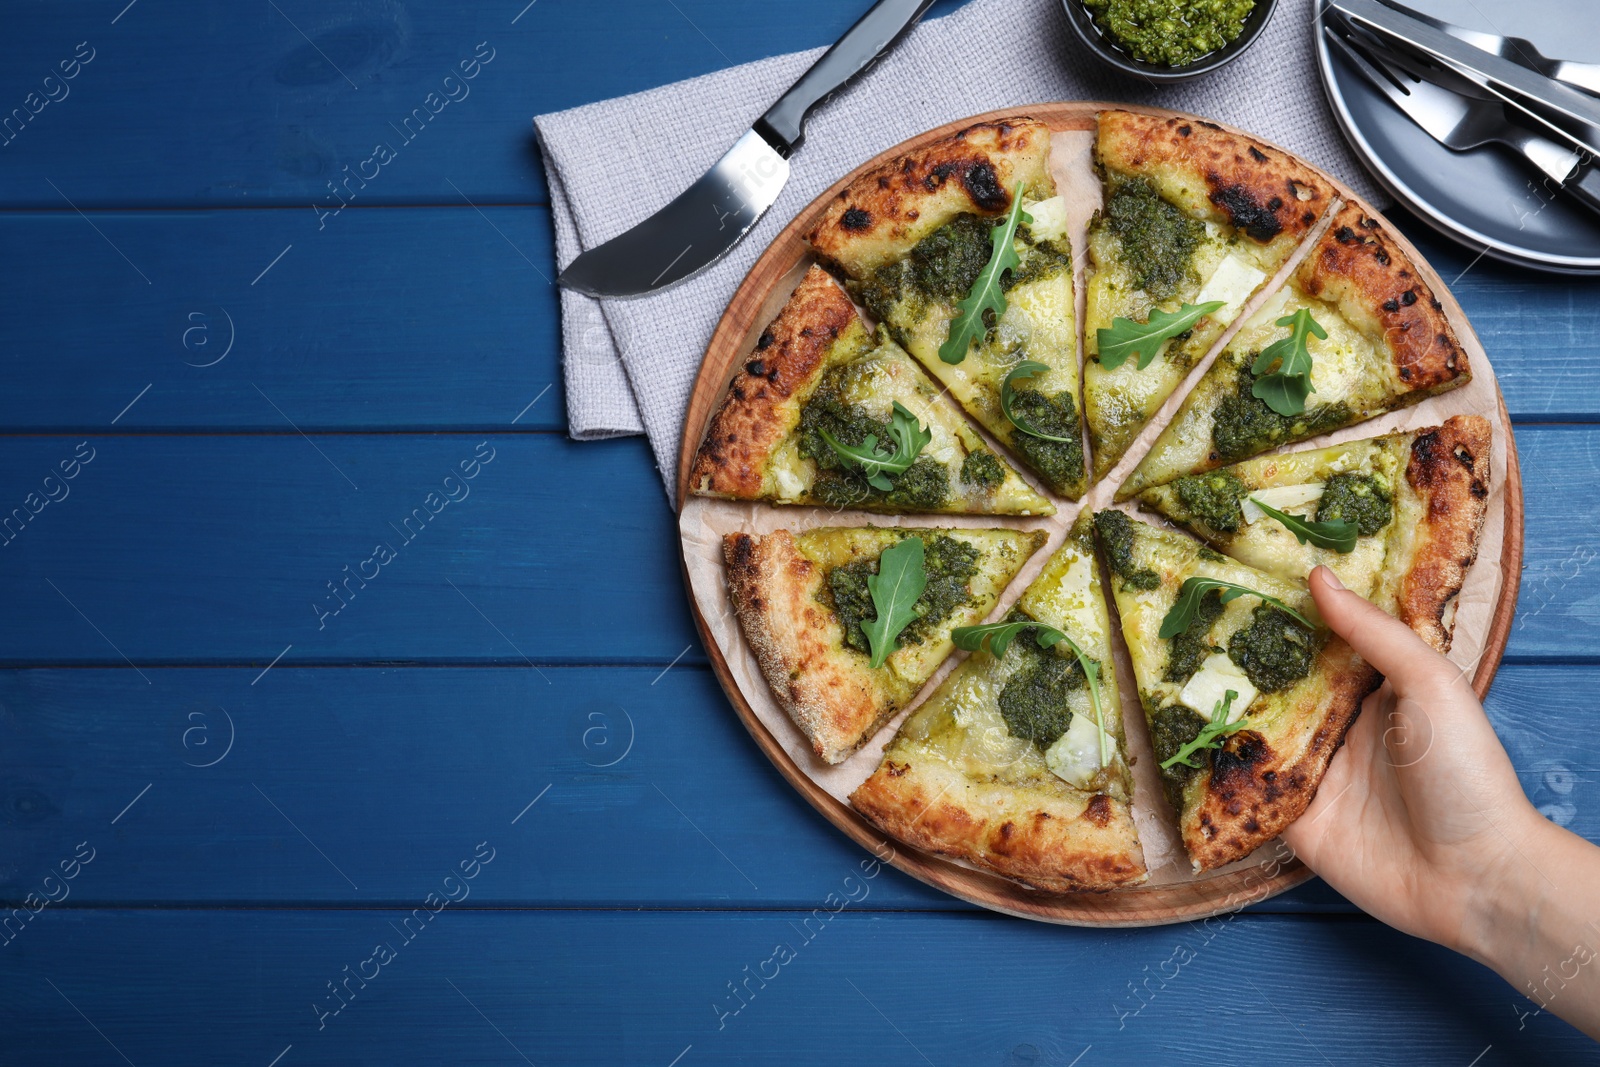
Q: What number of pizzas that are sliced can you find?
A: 1